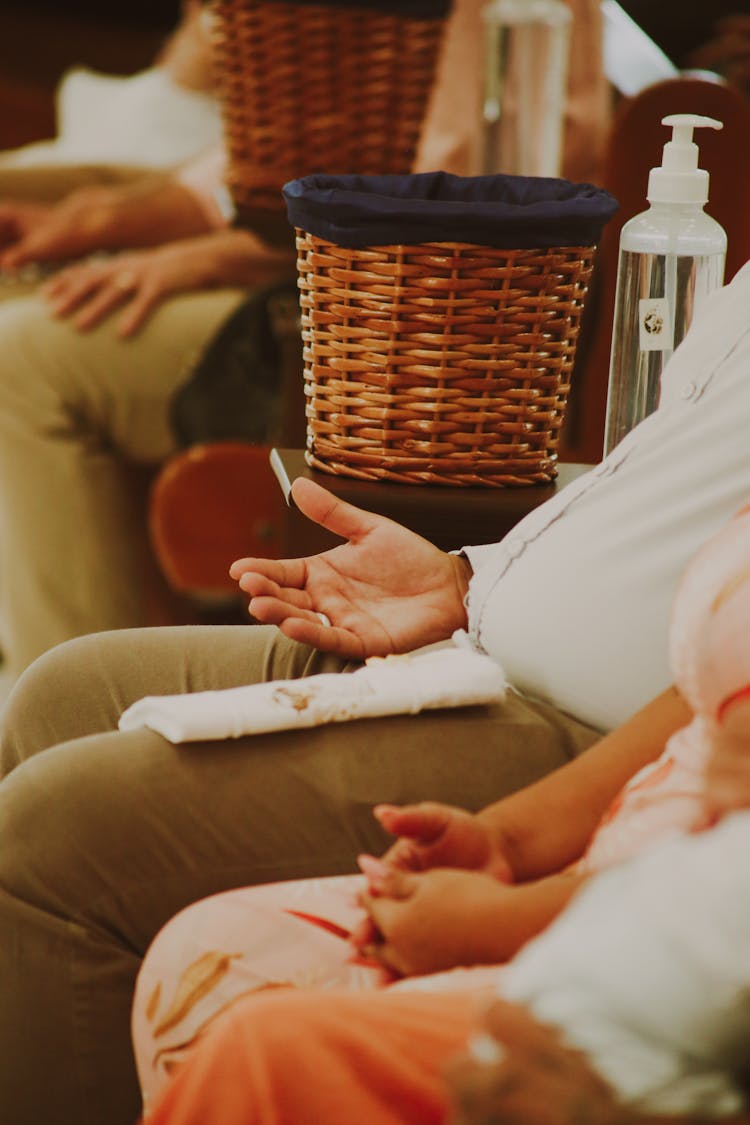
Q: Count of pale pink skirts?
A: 1